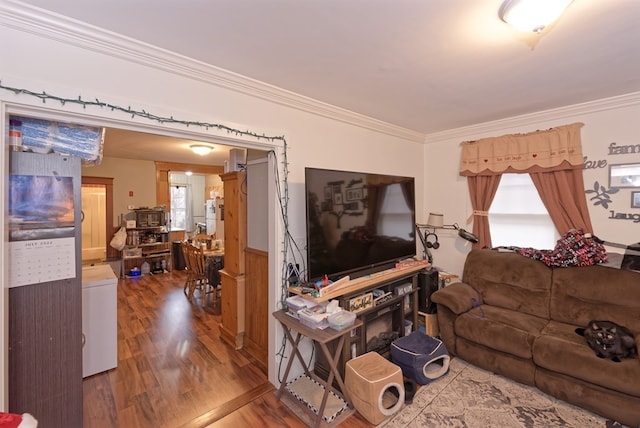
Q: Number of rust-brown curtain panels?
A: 2